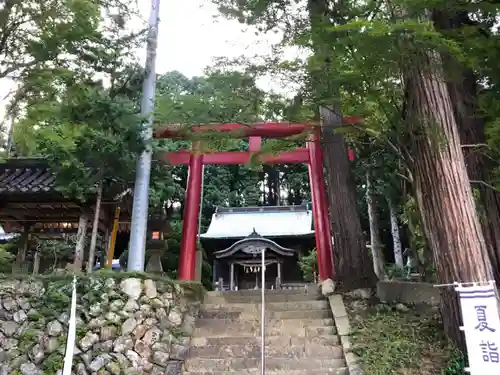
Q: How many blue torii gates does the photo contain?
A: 0